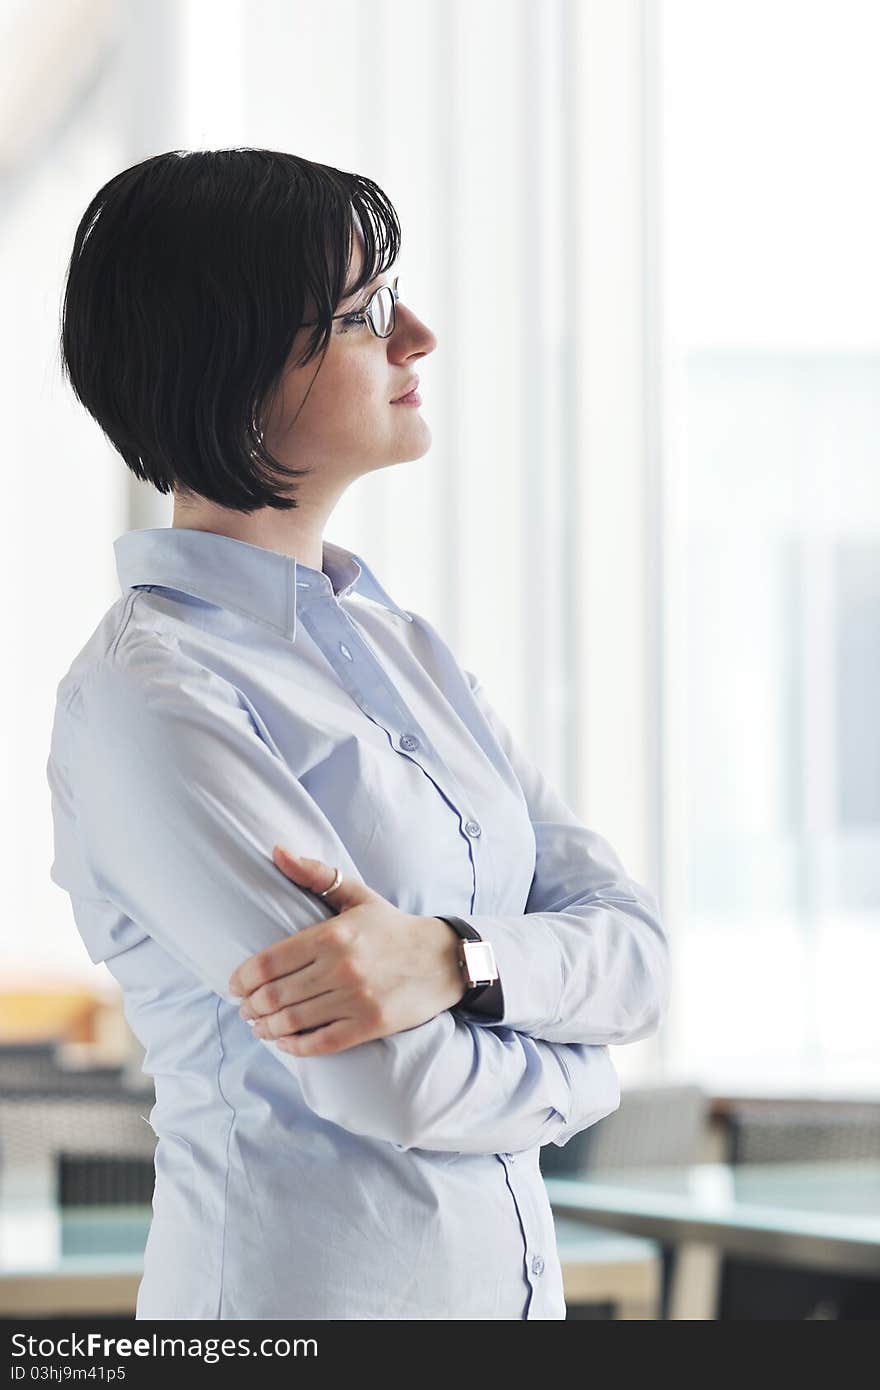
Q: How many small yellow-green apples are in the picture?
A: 0